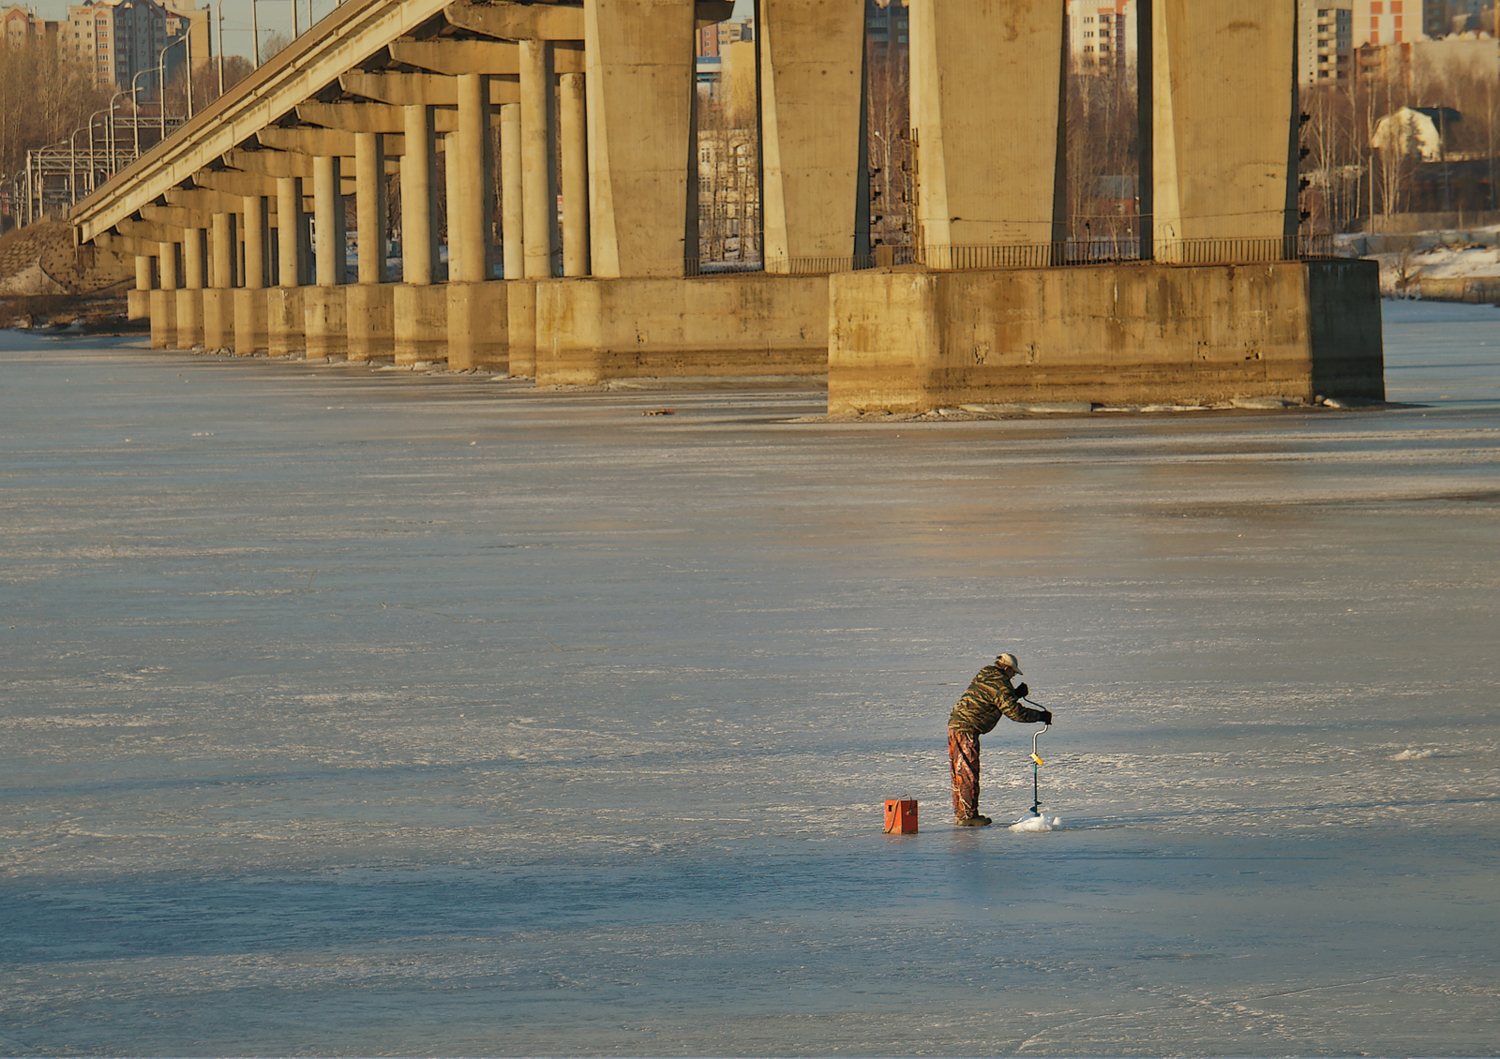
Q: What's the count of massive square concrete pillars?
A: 4